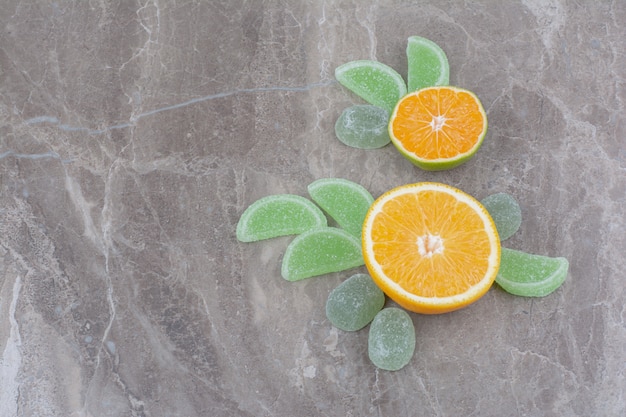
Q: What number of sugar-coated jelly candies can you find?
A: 10